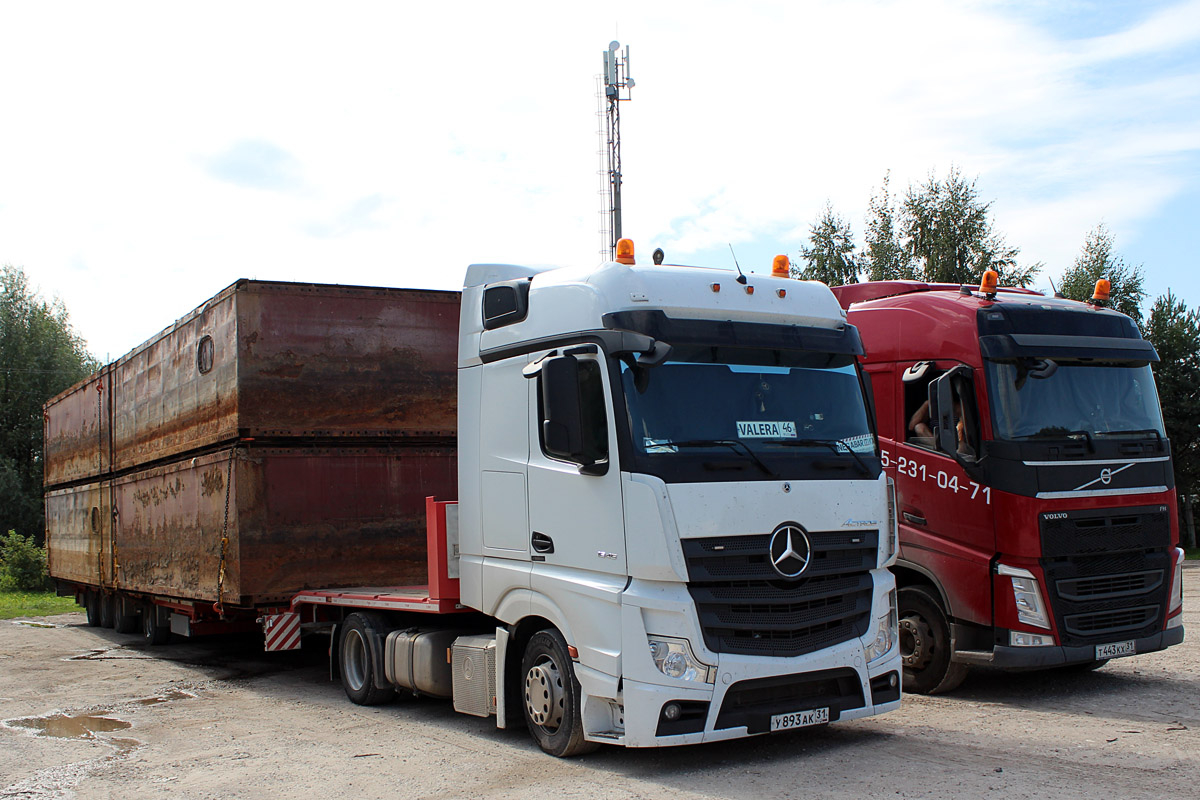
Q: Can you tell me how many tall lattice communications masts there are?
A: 1